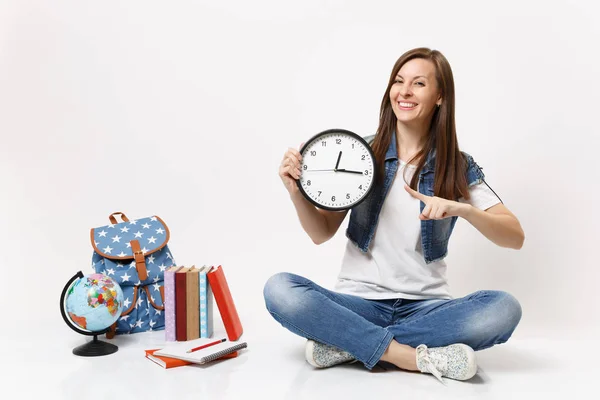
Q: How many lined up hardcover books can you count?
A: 5